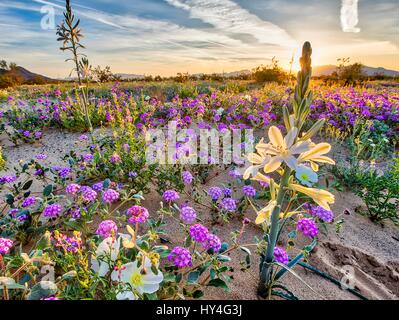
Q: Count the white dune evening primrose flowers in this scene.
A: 2